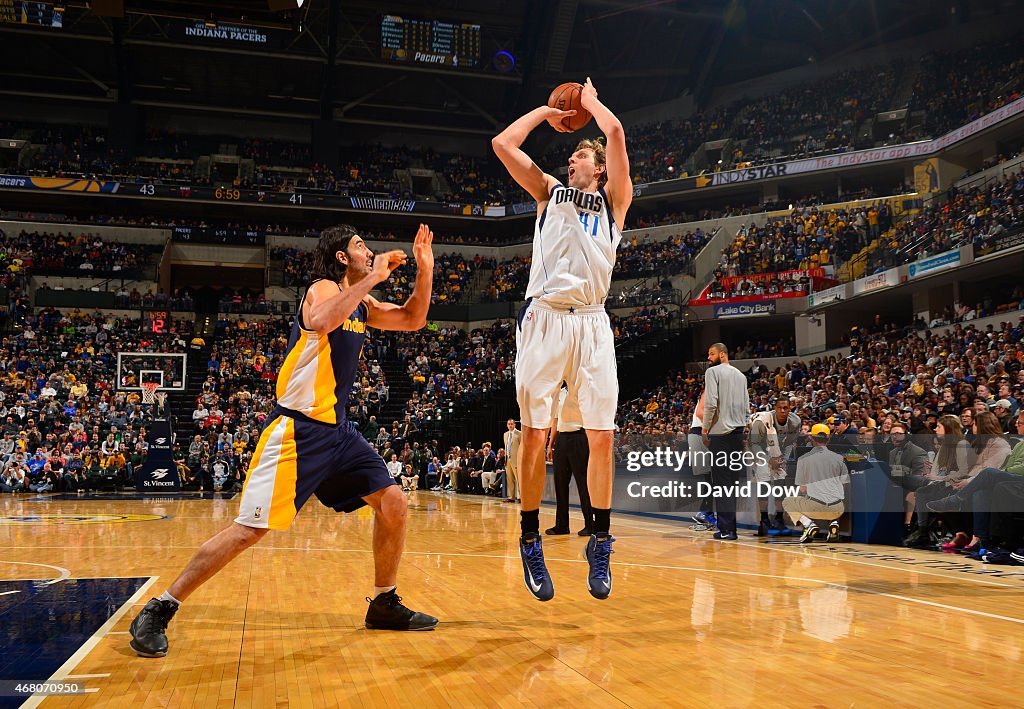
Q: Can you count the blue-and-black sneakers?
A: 2